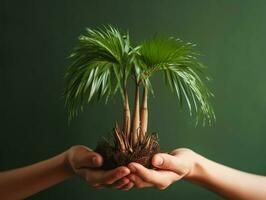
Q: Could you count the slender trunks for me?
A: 3